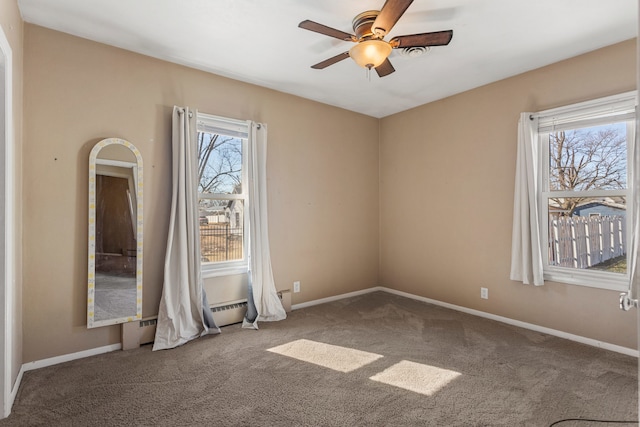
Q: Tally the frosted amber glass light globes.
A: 1